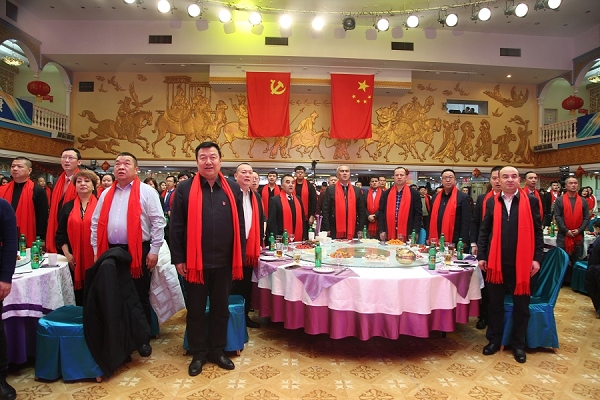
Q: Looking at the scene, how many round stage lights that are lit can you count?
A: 13